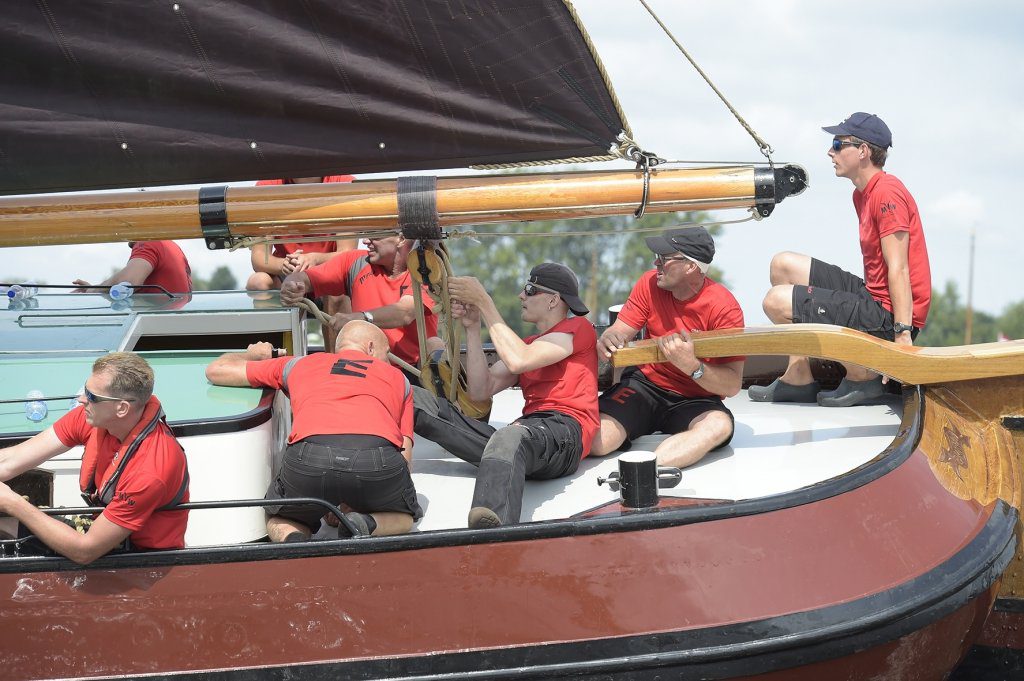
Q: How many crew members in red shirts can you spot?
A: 8